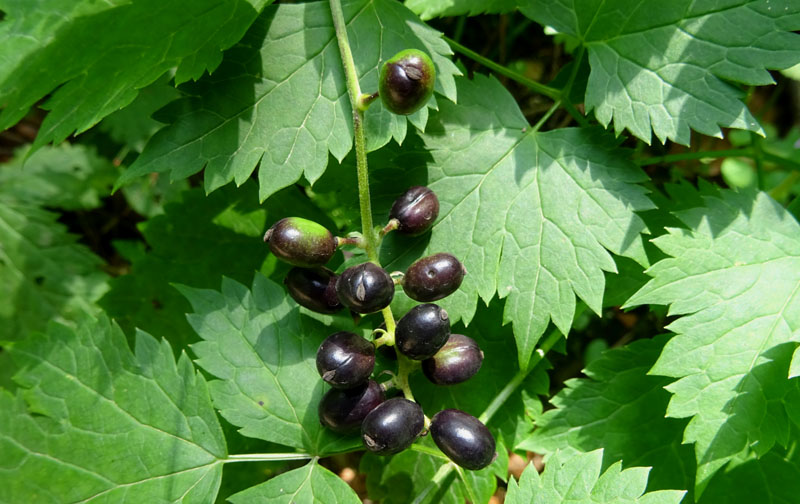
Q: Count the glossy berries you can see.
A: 12